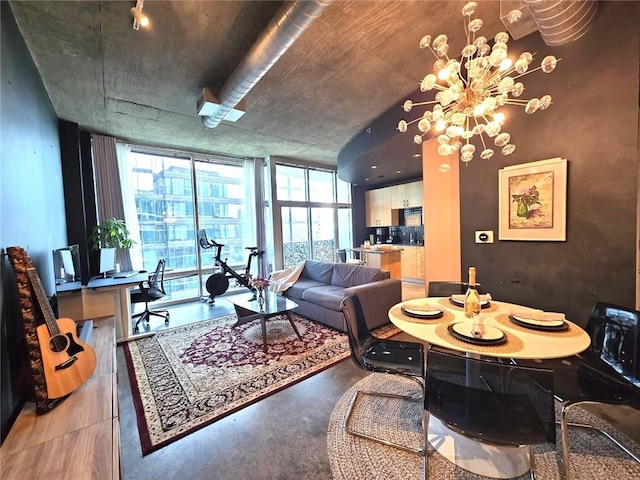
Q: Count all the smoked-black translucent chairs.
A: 4